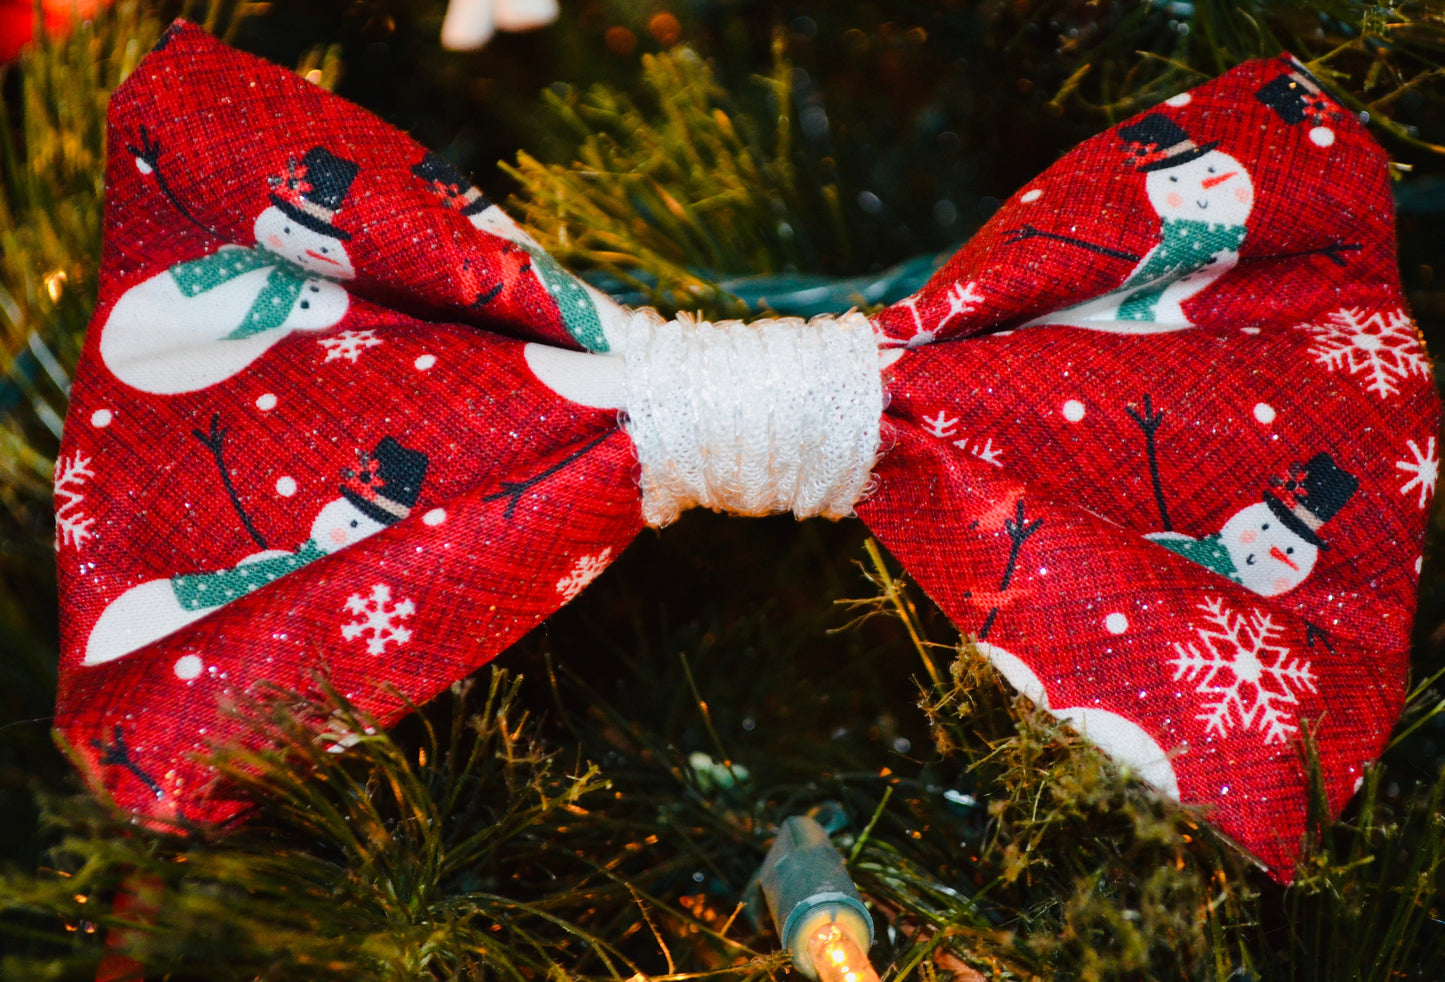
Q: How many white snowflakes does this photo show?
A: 9